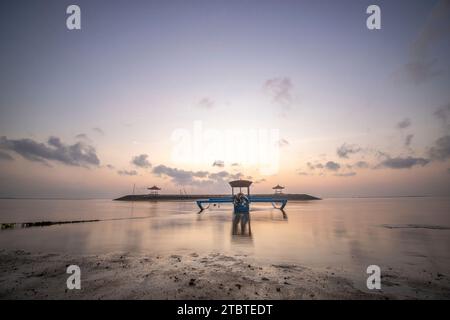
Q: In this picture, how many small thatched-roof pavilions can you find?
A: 2